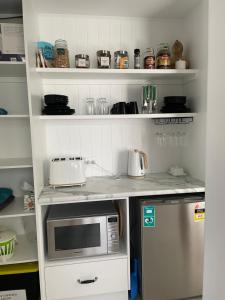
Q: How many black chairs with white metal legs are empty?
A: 0